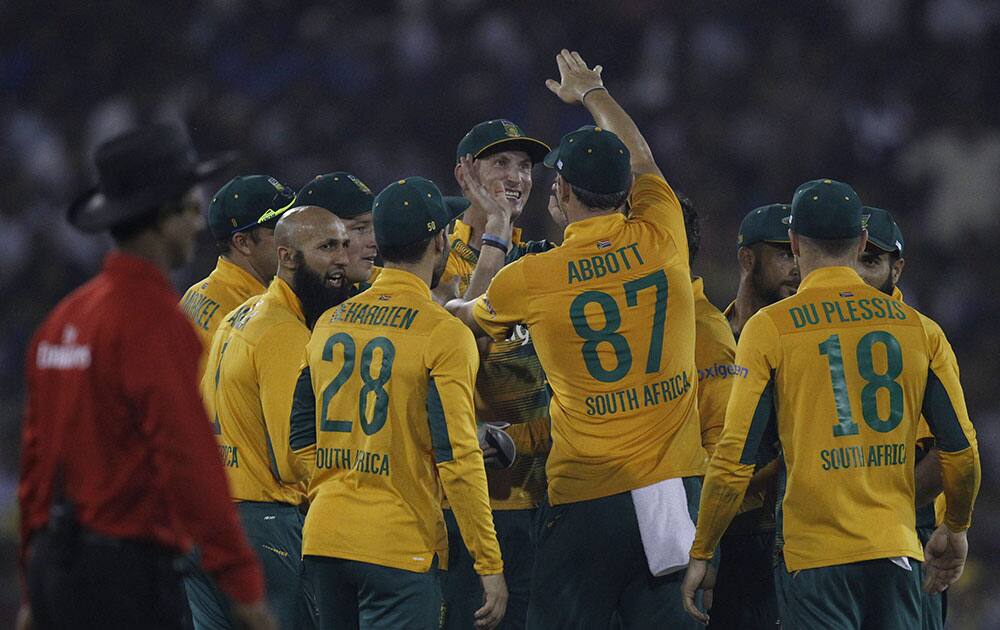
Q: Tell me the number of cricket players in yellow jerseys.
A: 10